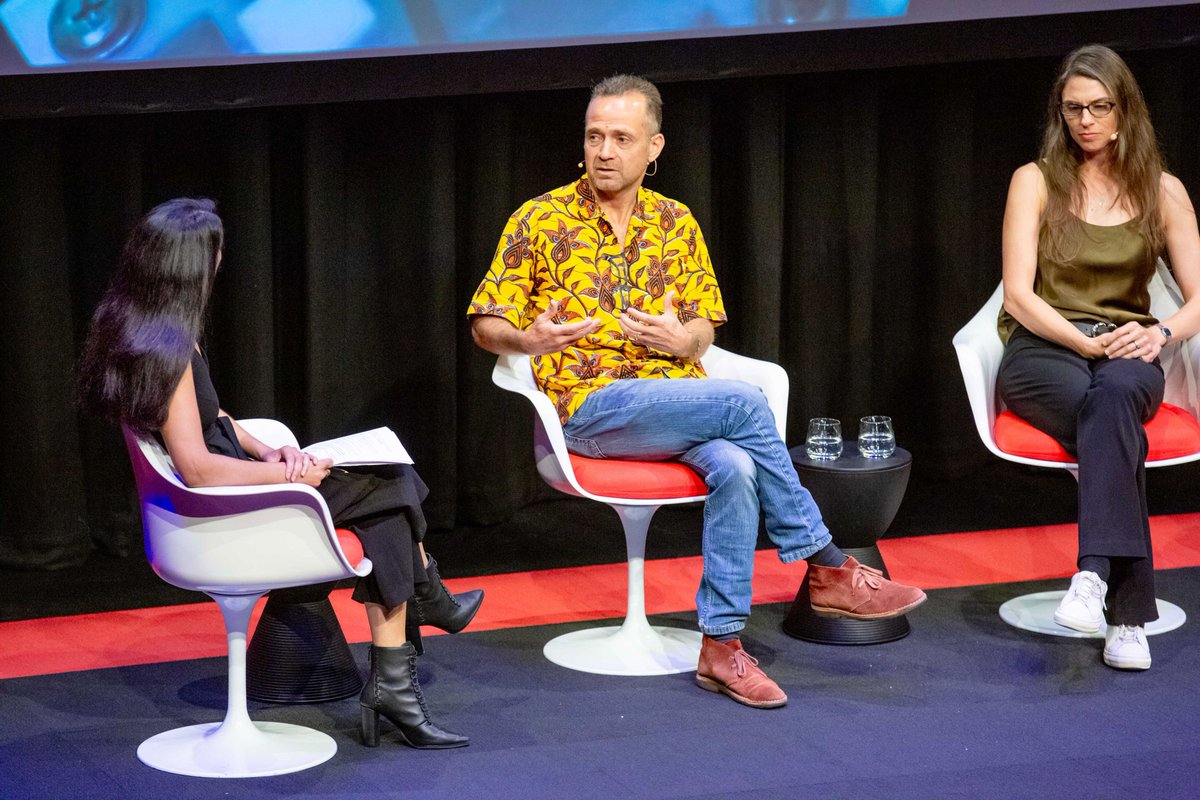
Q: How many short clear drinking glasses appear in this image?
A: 2